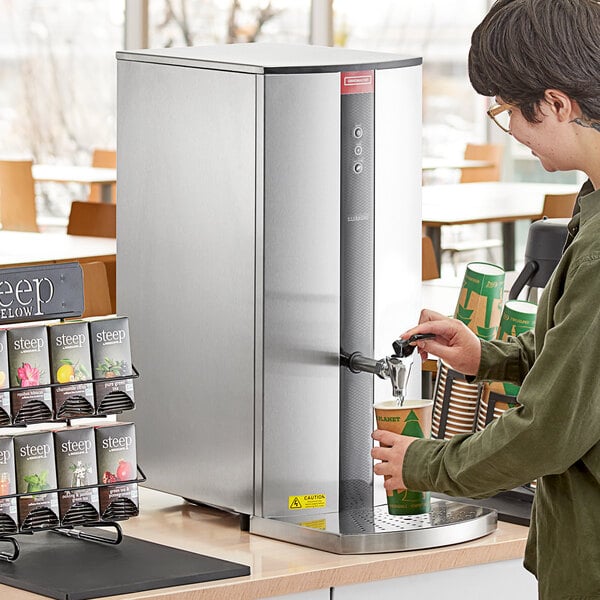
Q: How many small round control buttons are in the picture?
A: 3